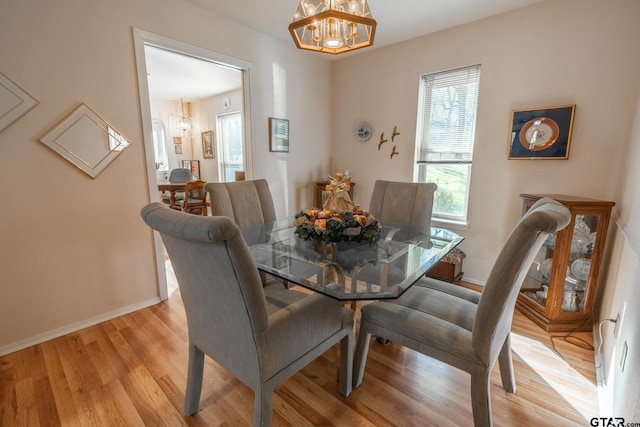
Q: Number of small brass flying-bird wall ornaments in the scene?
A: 3